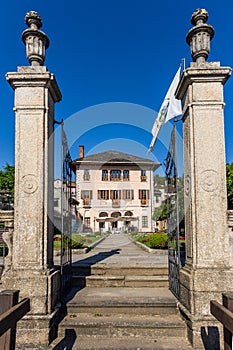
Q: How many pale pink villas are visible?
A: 1